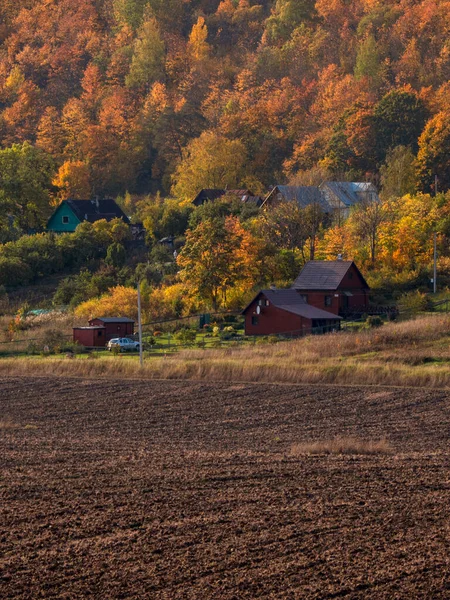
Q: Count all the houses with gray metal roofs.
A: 2